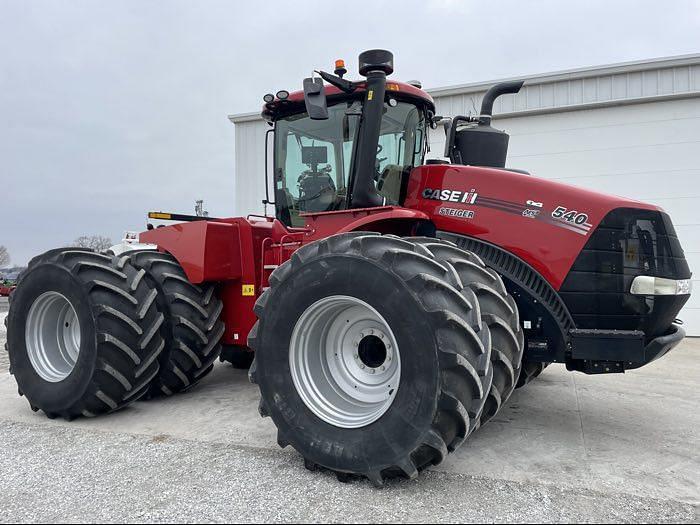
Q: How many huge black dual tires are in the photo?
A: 4